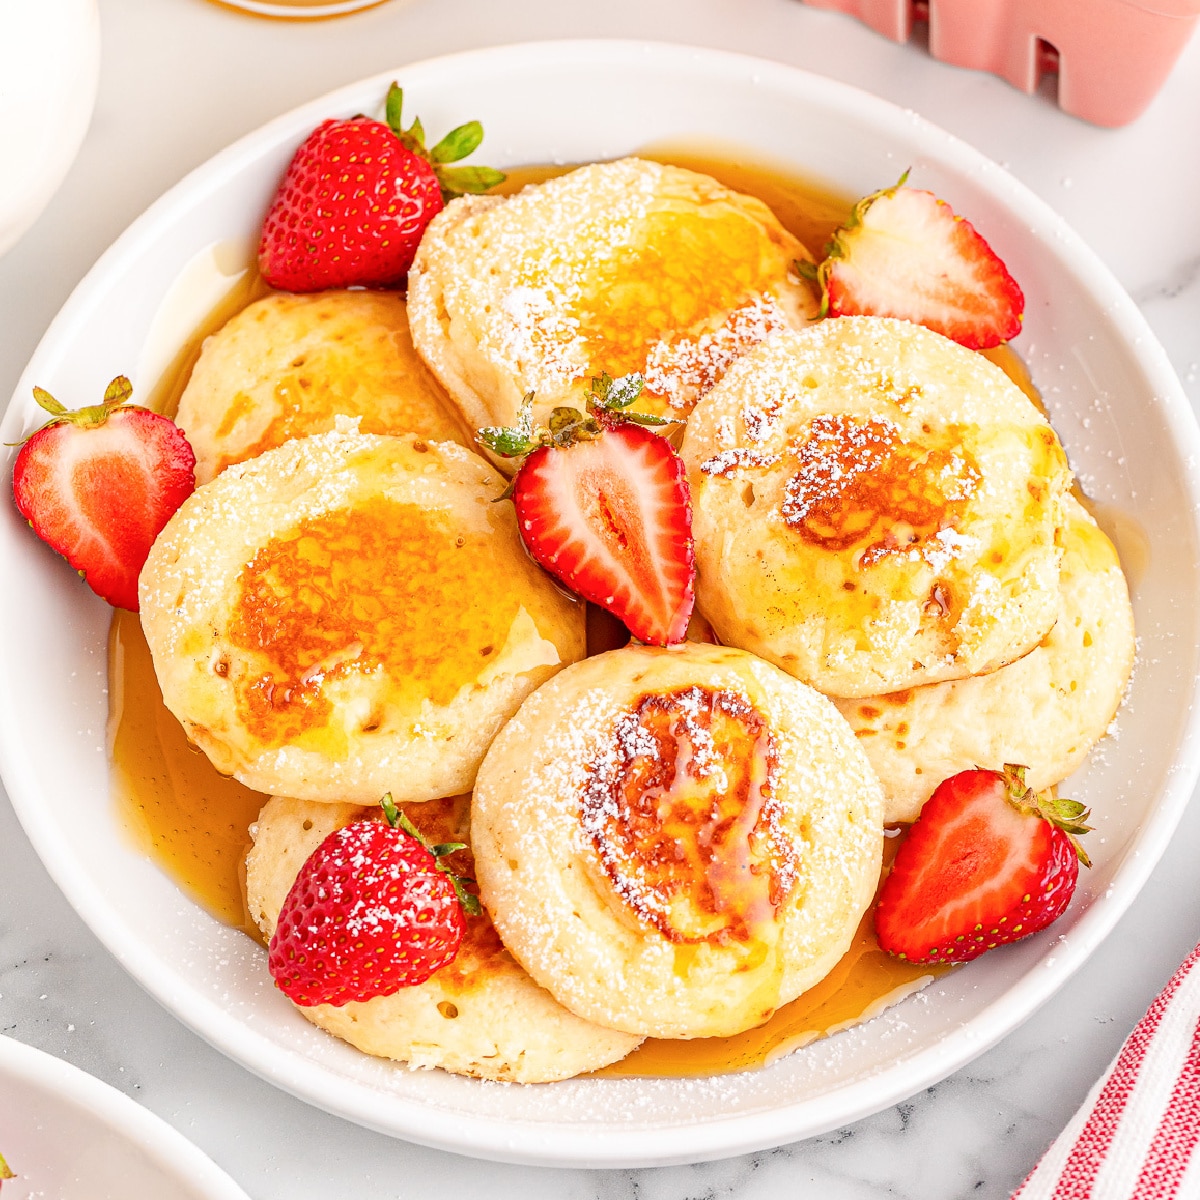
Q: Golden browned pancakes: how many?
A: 7